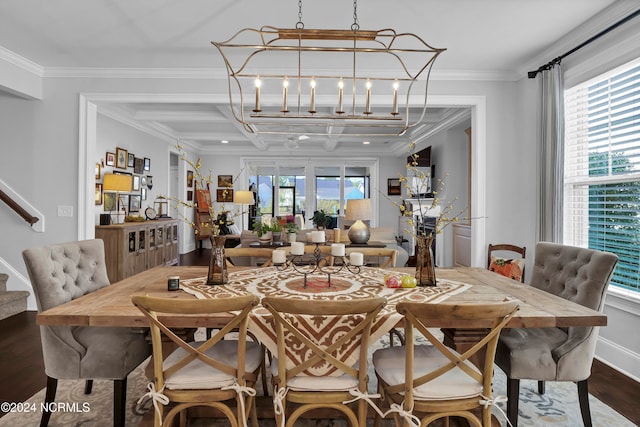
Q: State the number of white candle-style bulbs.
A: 6